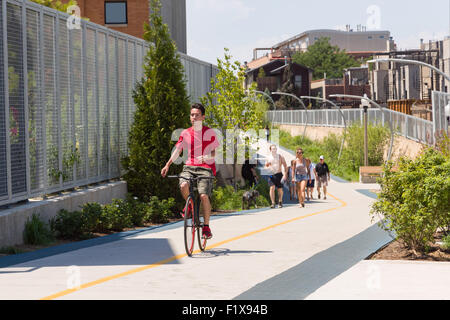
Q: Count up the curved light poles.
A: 5